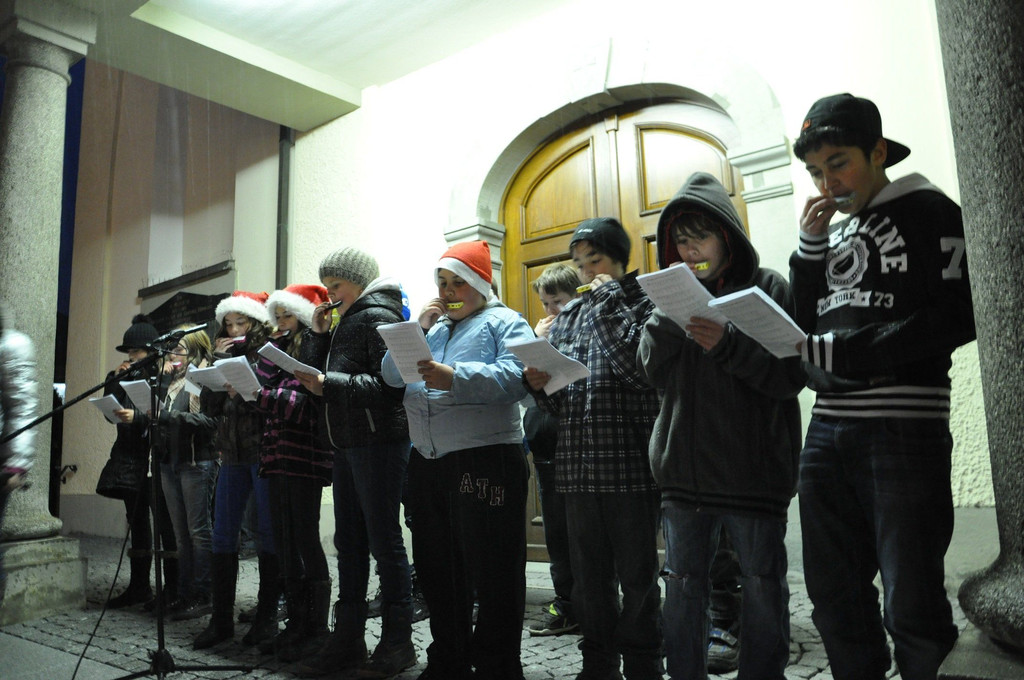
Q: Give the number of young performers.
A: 10